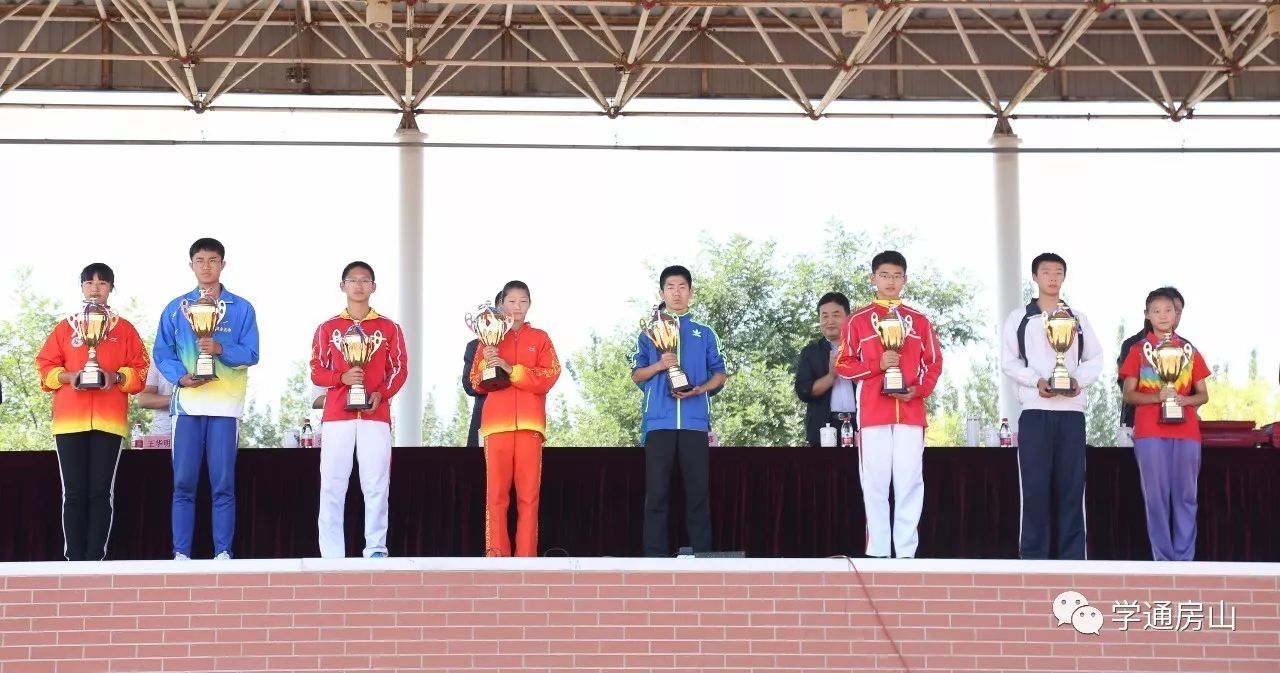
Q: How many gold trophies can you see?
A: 8